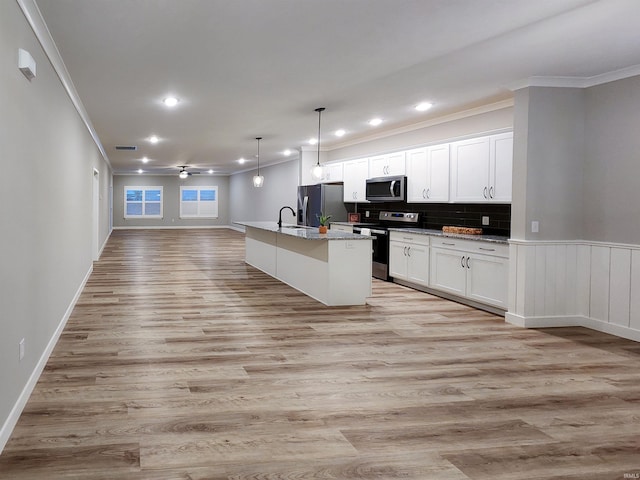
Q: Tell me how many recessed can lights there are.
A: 11